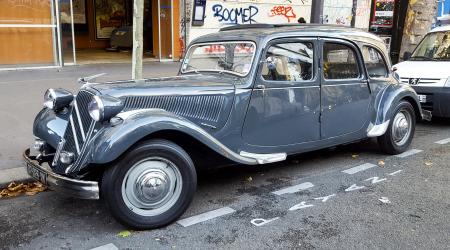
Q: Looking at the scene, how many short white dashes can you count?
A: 6